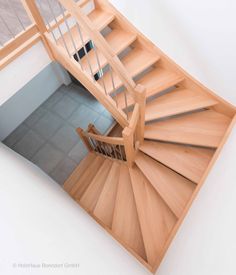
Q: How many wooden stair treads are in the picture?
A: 14